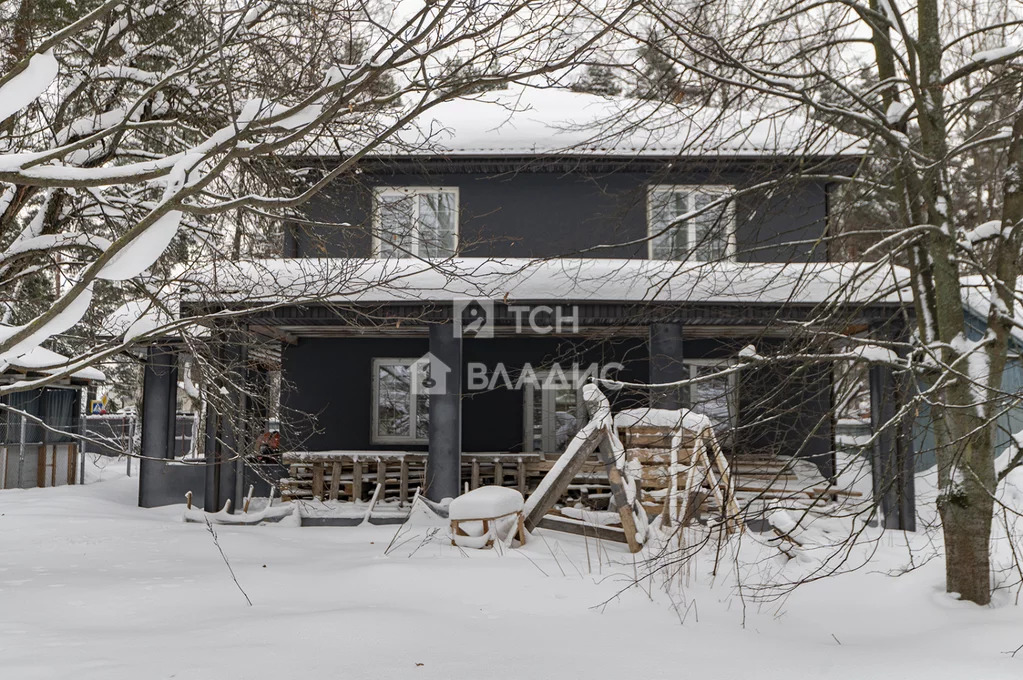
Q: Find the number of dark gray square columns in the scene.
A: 5